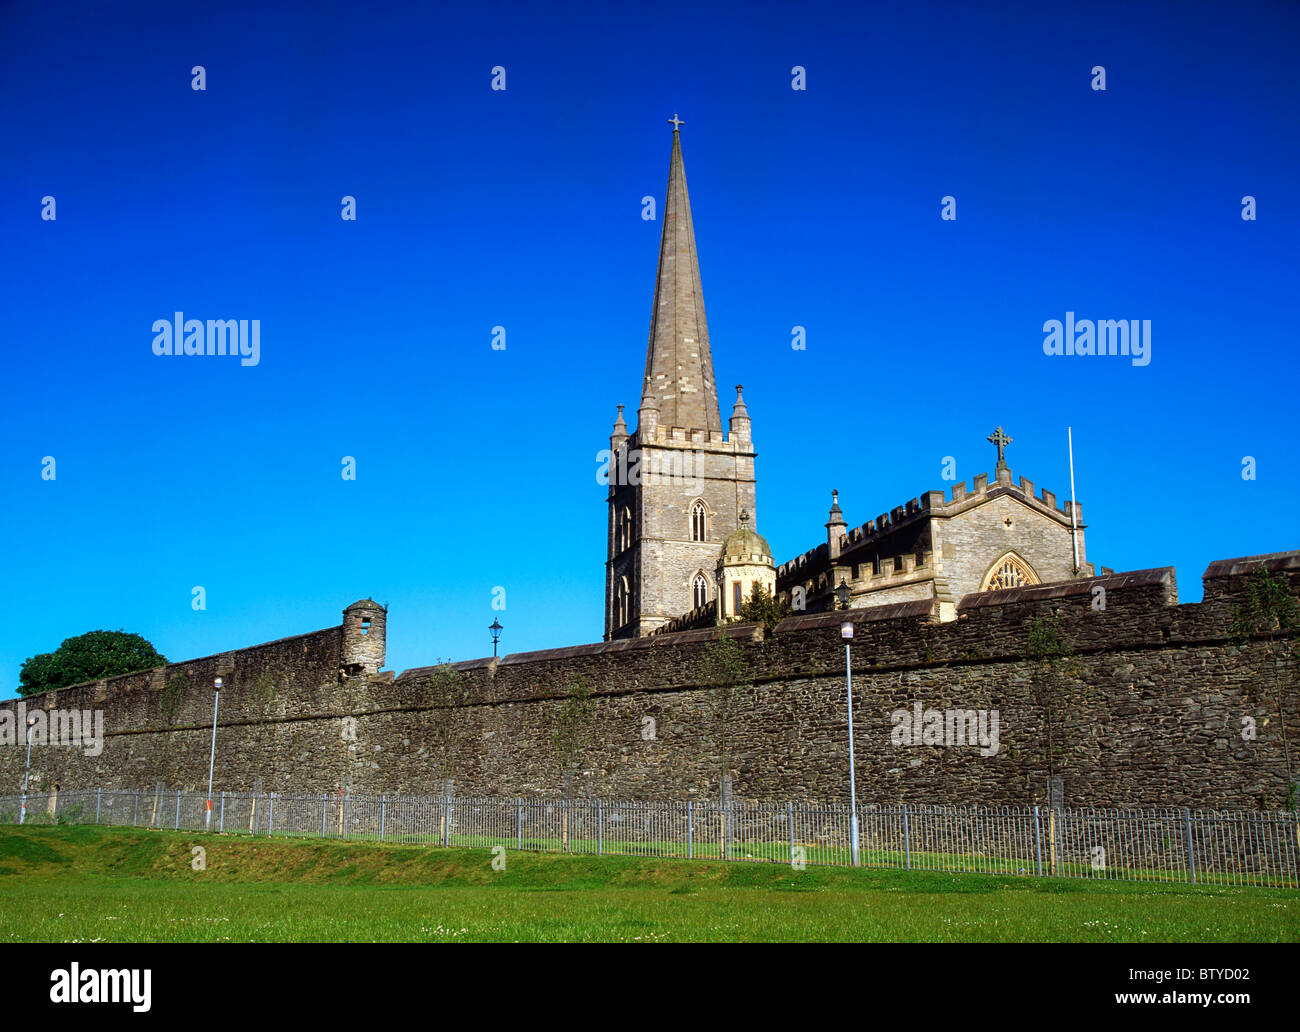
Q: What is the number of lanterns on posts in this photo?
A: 5